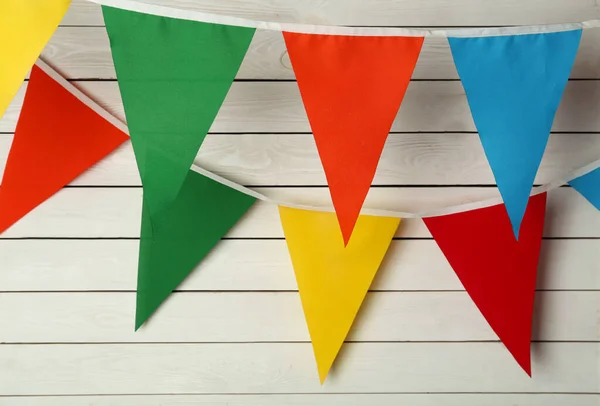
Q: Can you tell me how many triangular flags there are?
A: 9